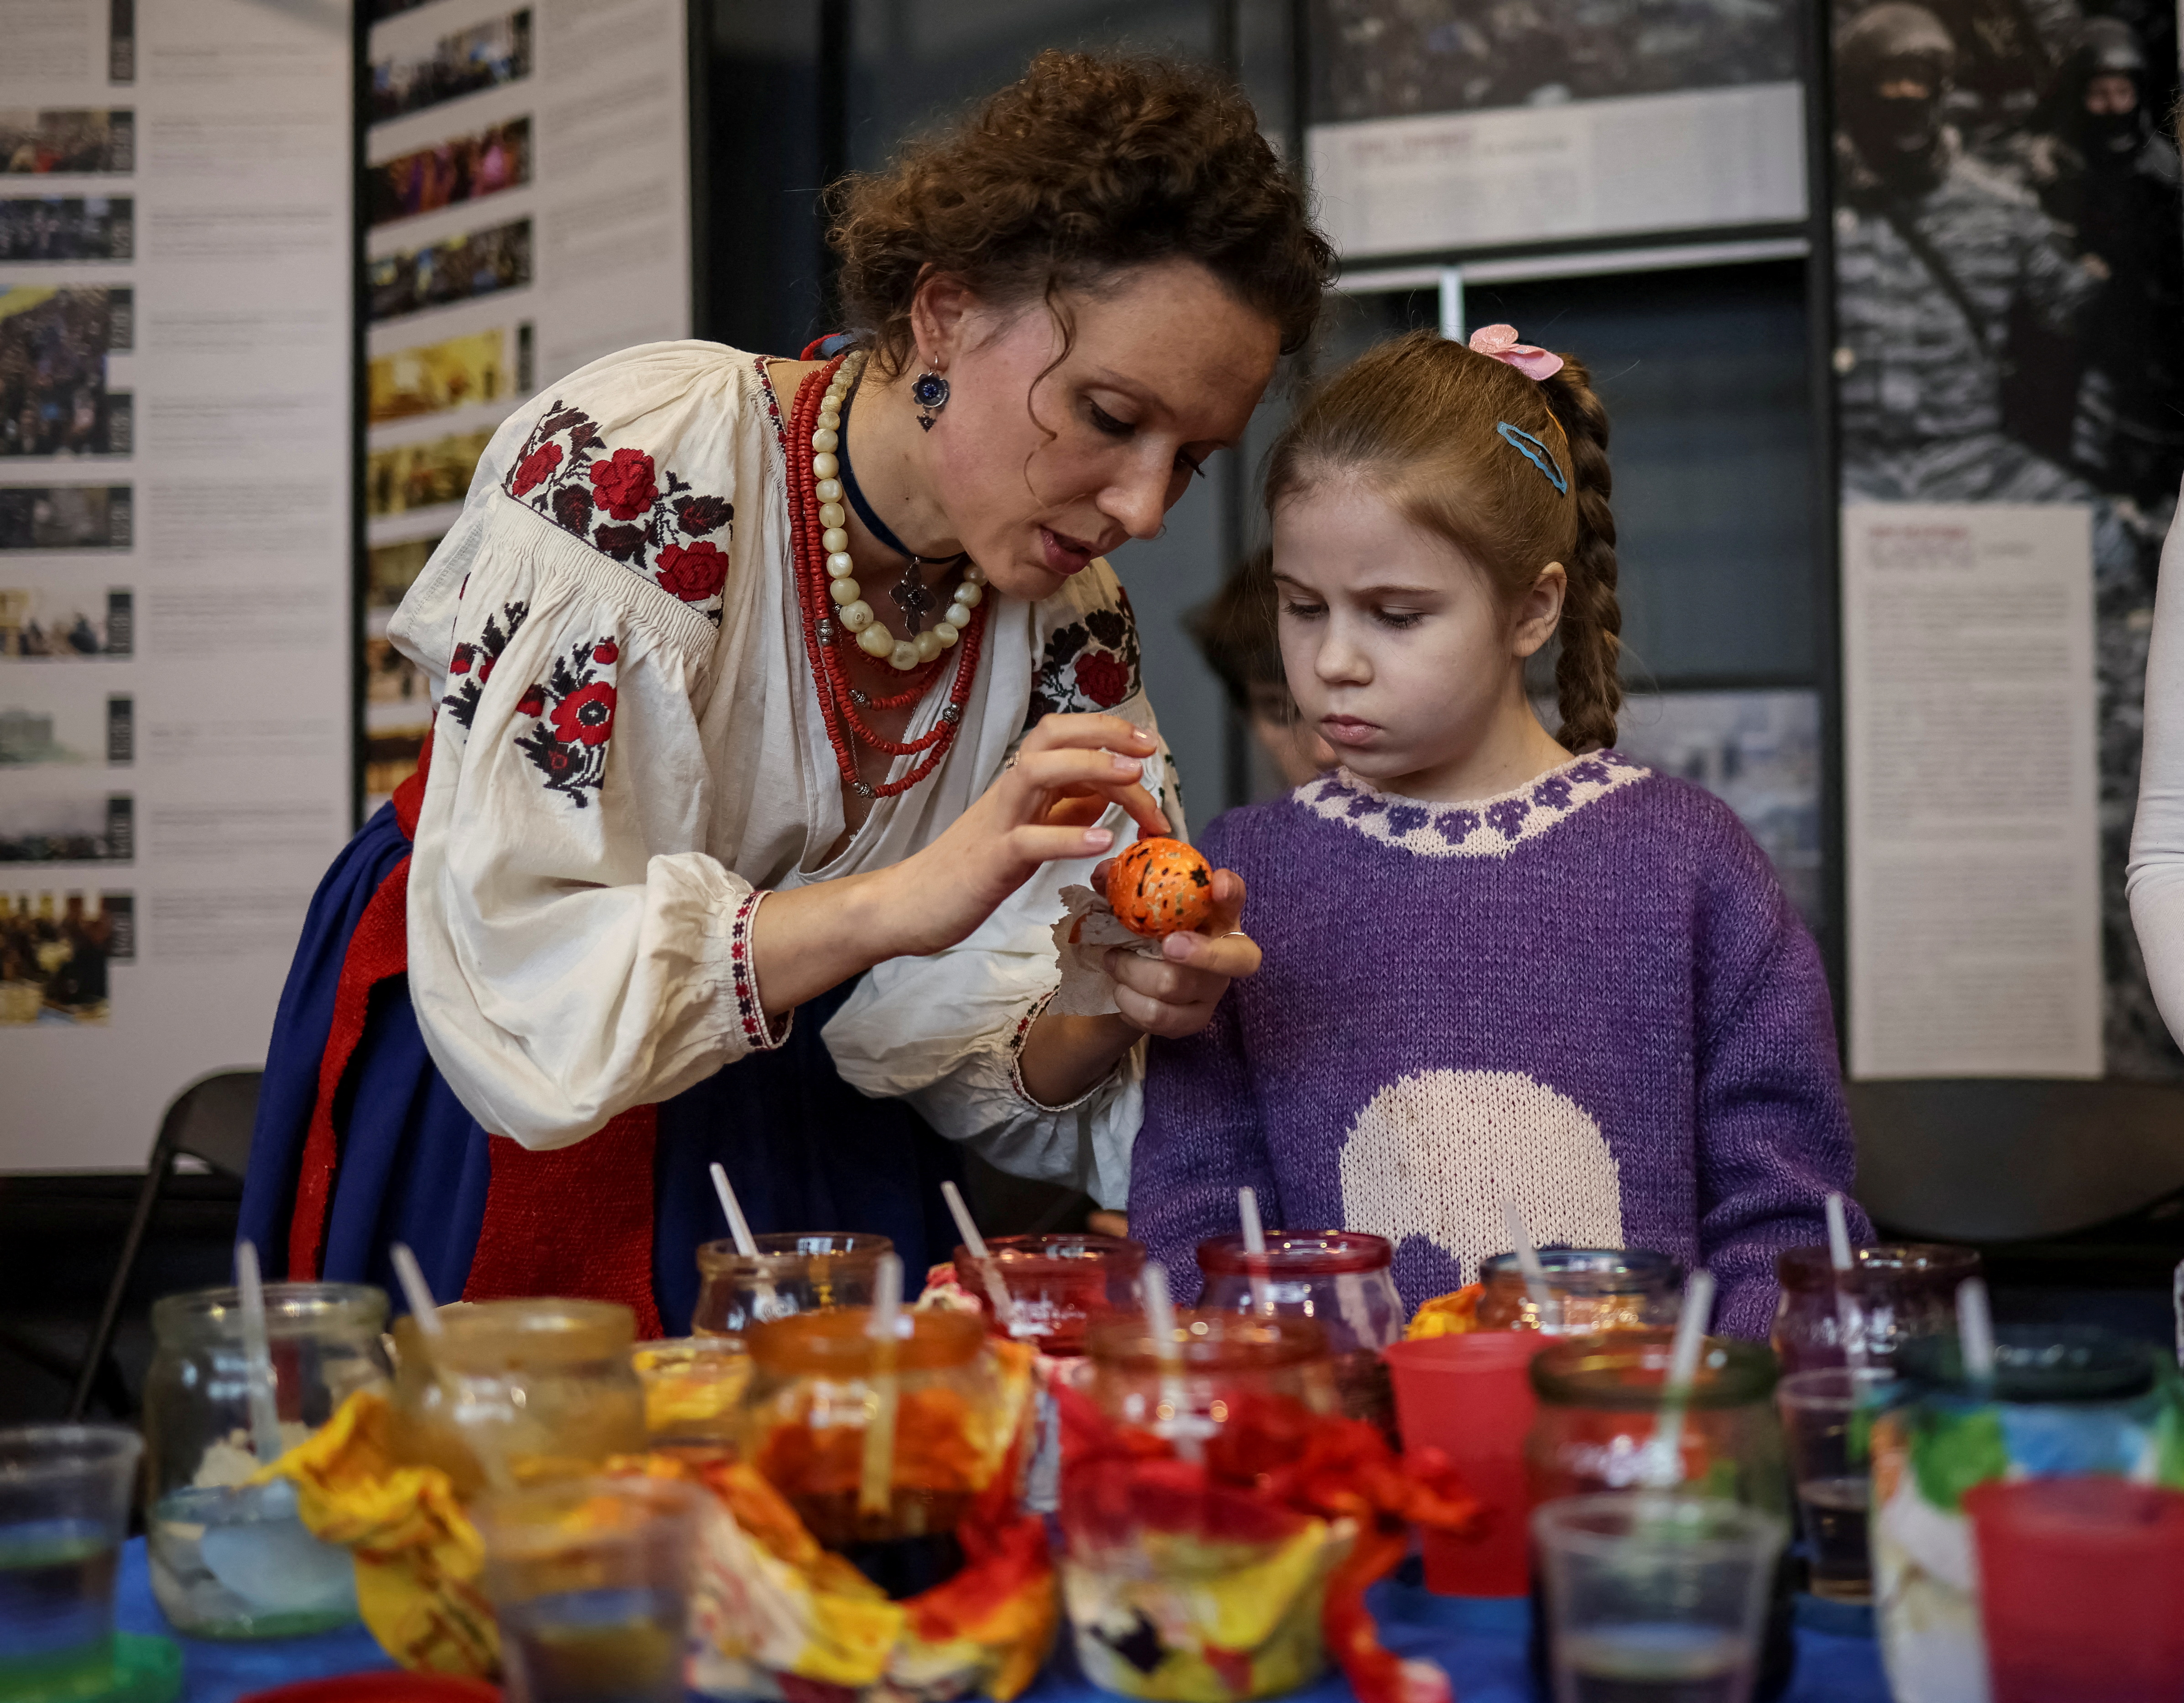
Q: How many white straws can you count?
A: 11